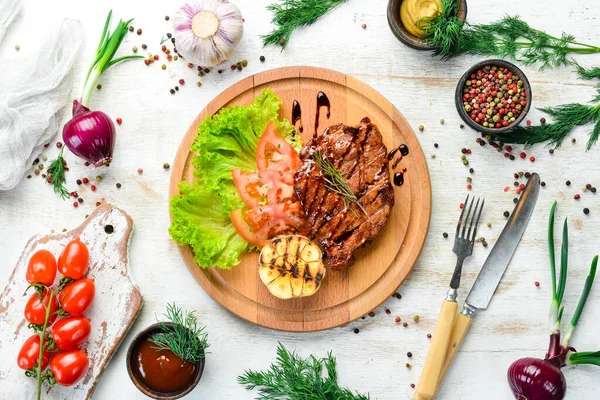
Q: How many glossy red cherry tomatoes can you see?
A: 7